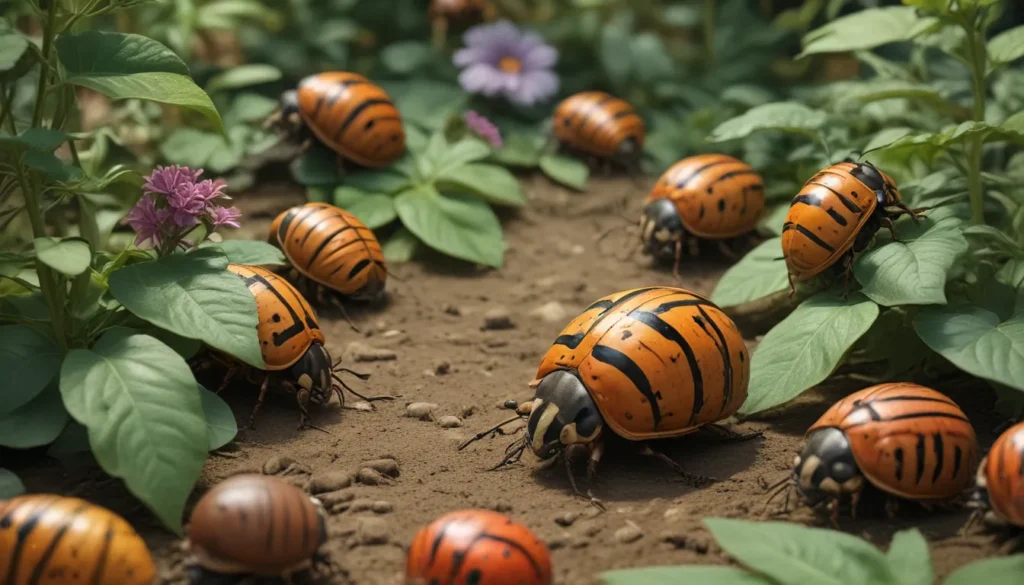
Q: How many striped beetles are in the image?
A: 12